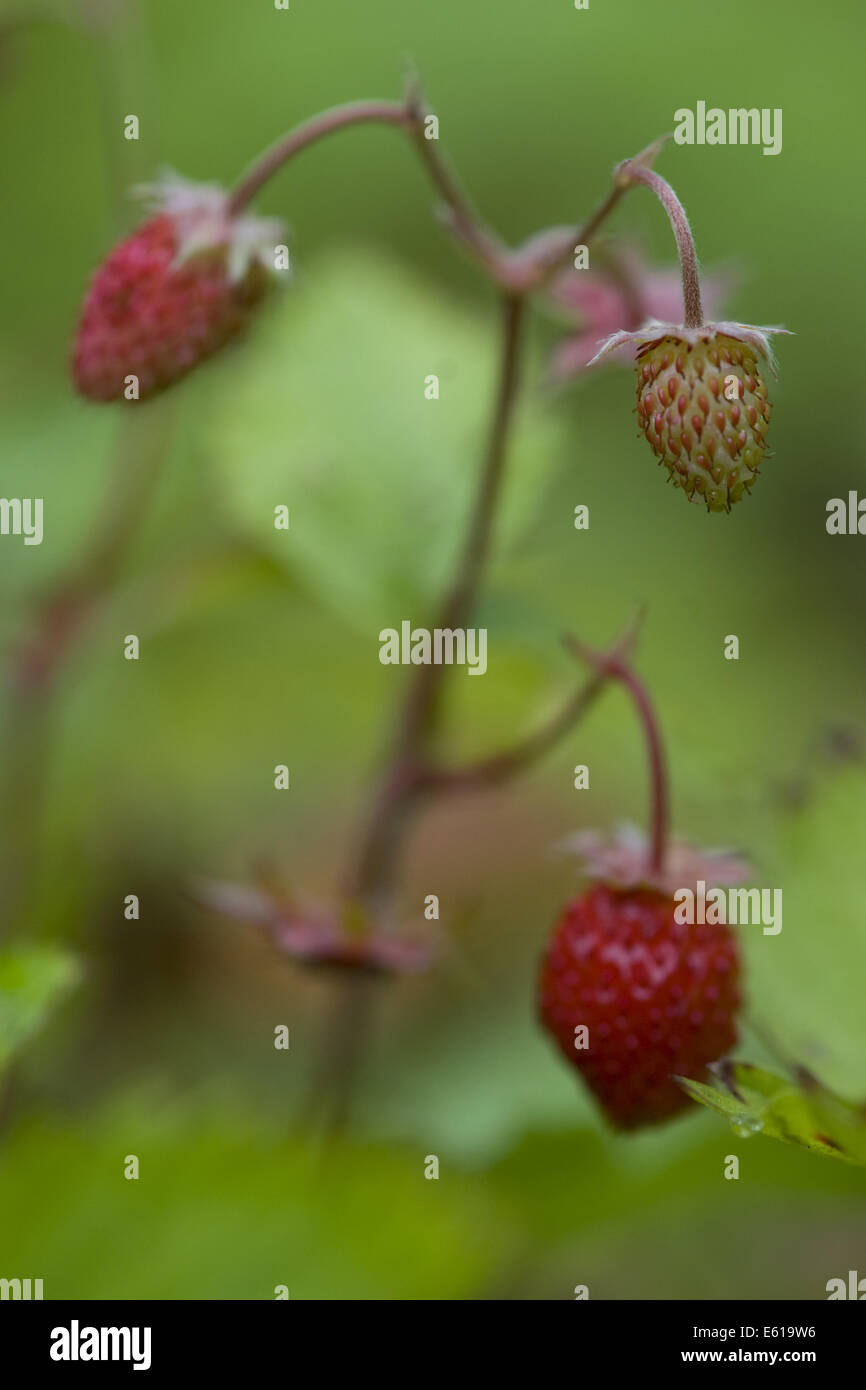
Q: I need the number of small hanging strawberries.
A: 3